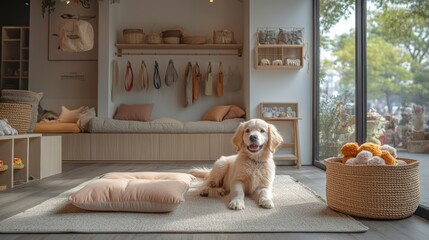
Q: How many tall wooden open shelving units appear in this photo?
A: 1